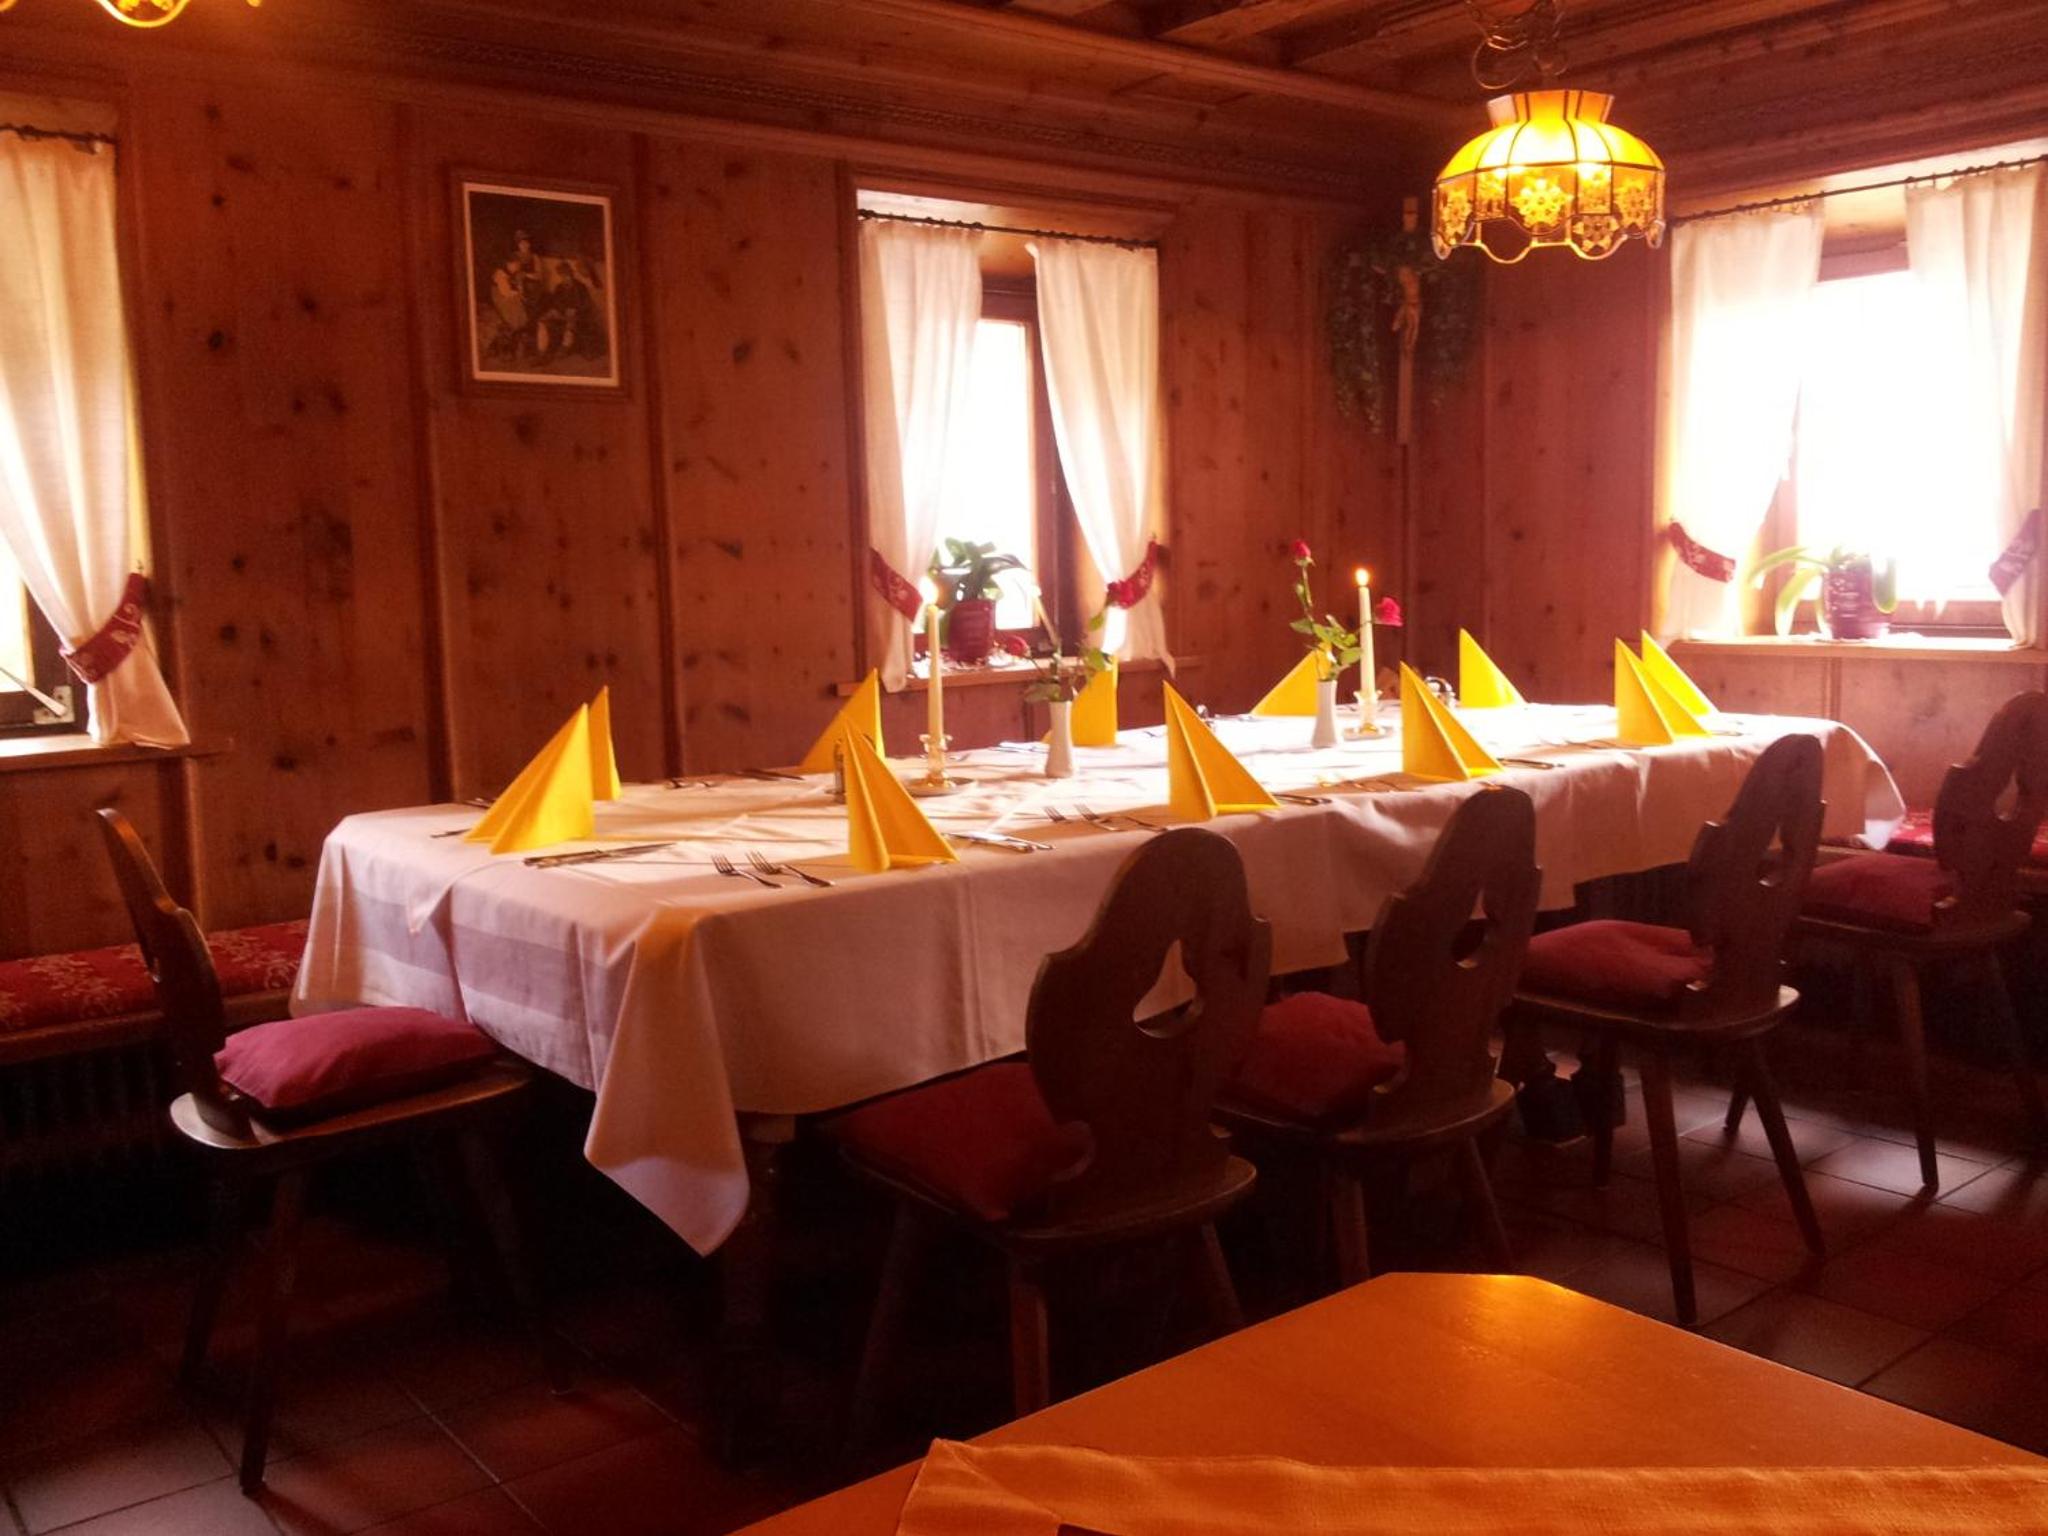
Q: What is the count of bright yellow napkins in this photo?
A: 11